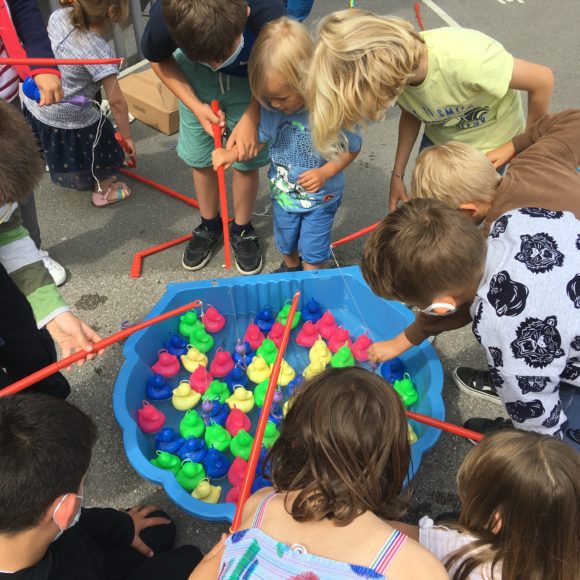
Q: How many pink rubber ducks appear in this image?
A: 14